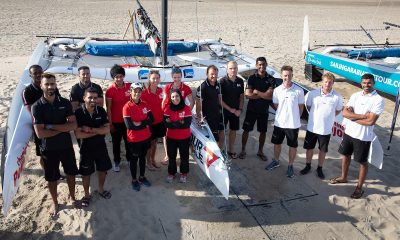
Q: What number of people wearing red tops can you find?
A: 5